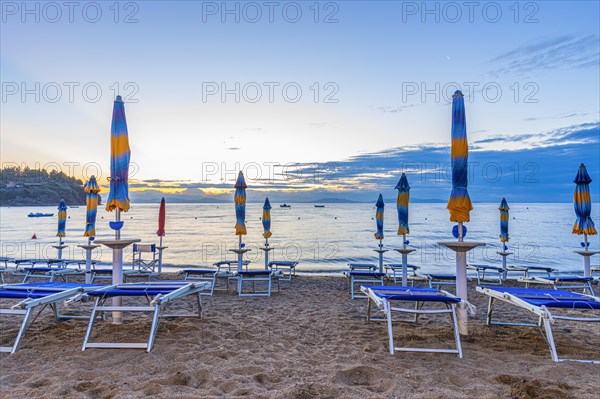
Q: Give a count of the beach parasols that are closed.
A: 11